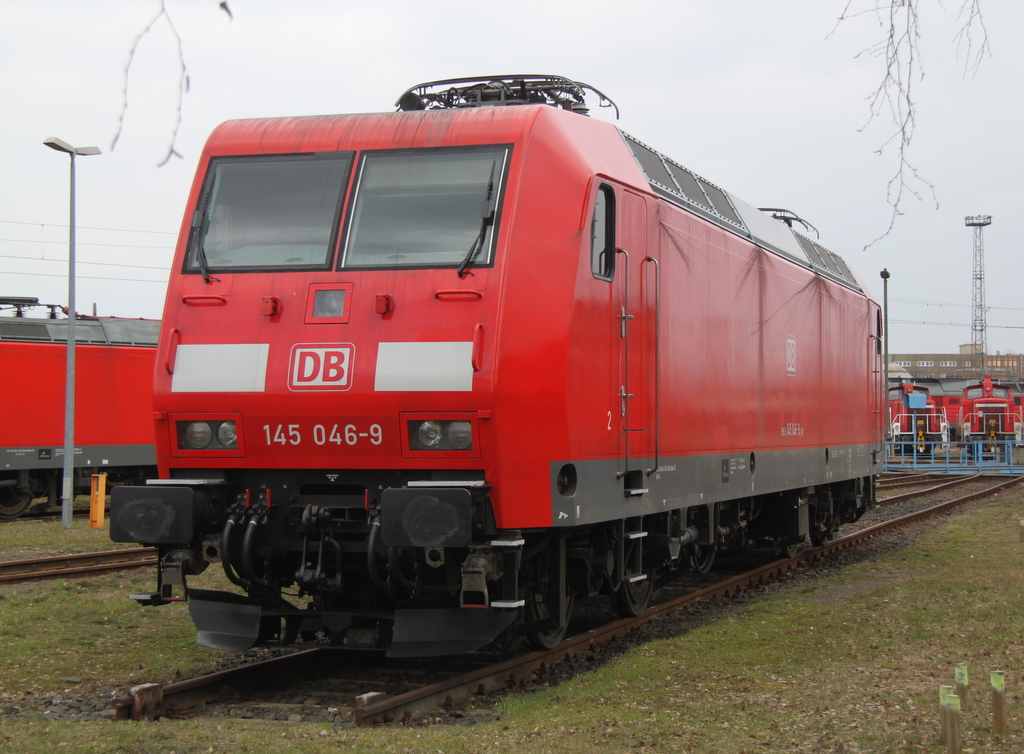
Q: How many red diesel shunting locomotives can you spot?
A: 2